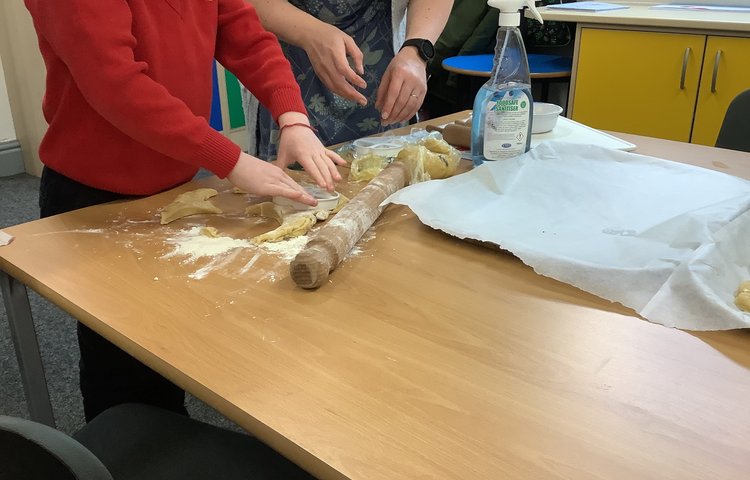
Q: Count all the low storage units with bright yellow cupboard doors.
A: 1